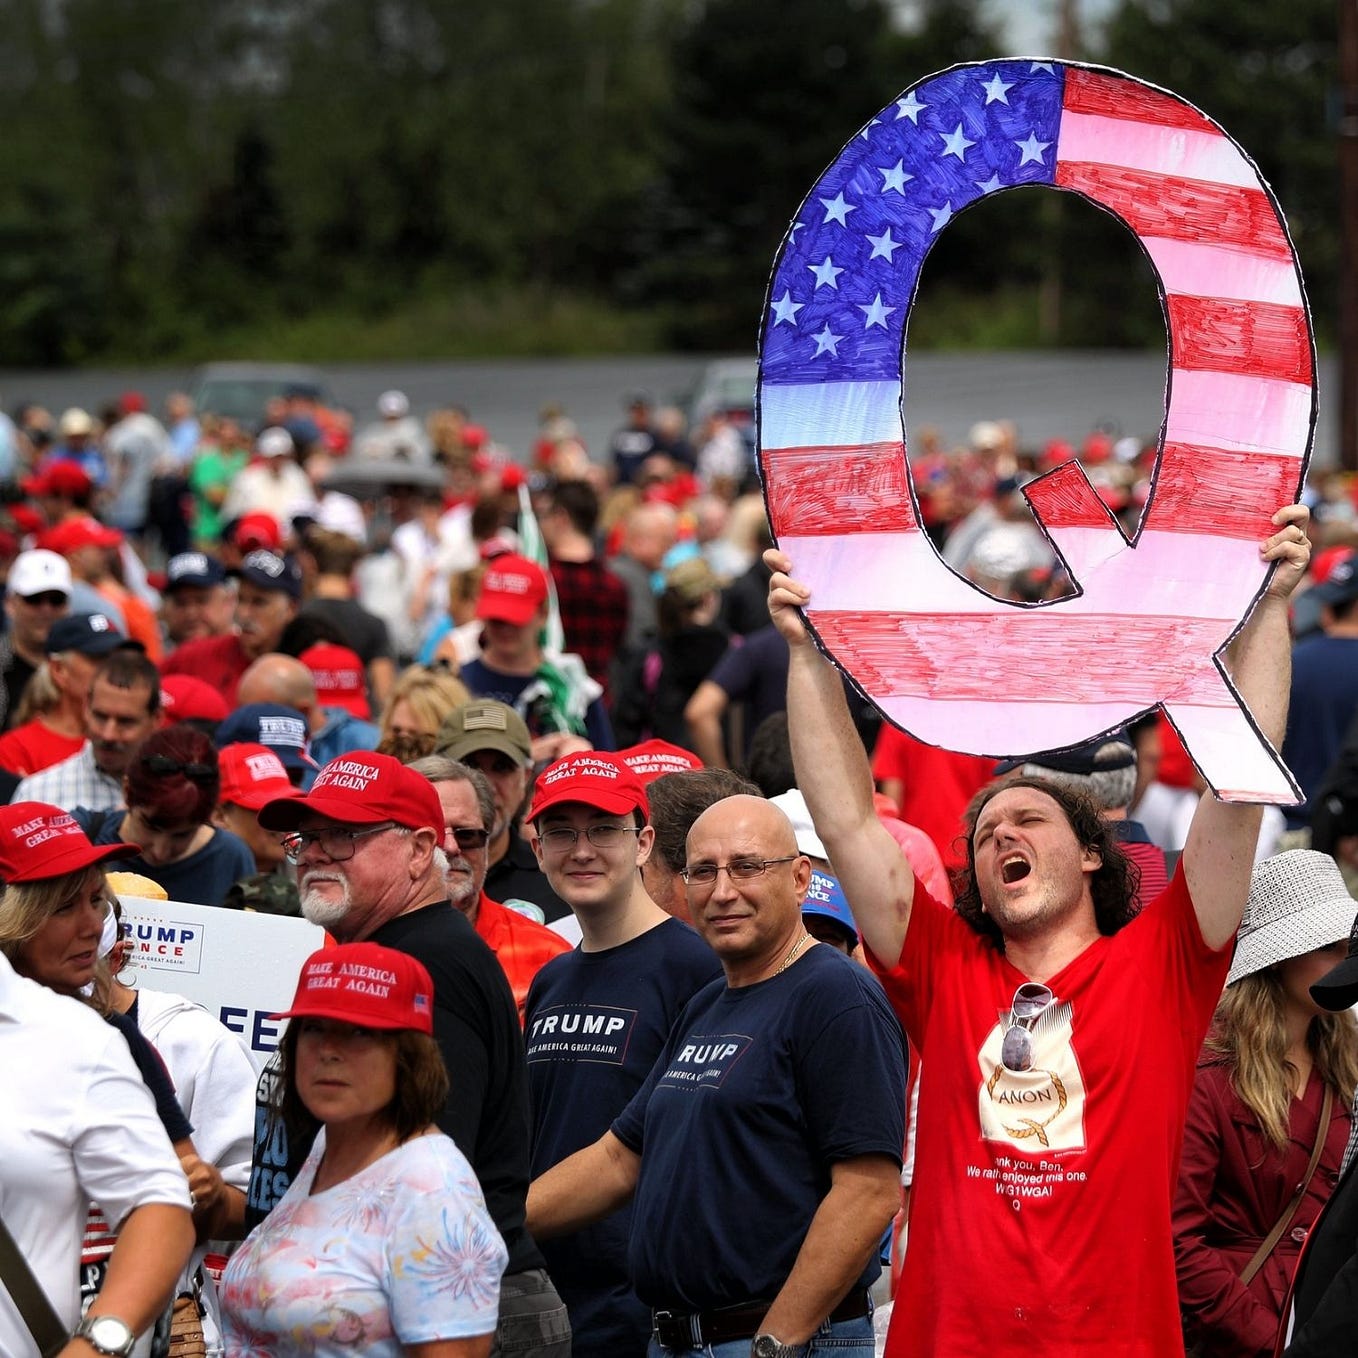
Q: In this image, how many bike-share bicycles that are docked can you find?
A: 0